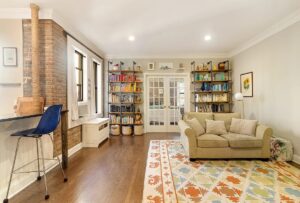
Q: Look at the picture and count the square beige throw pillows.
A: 3